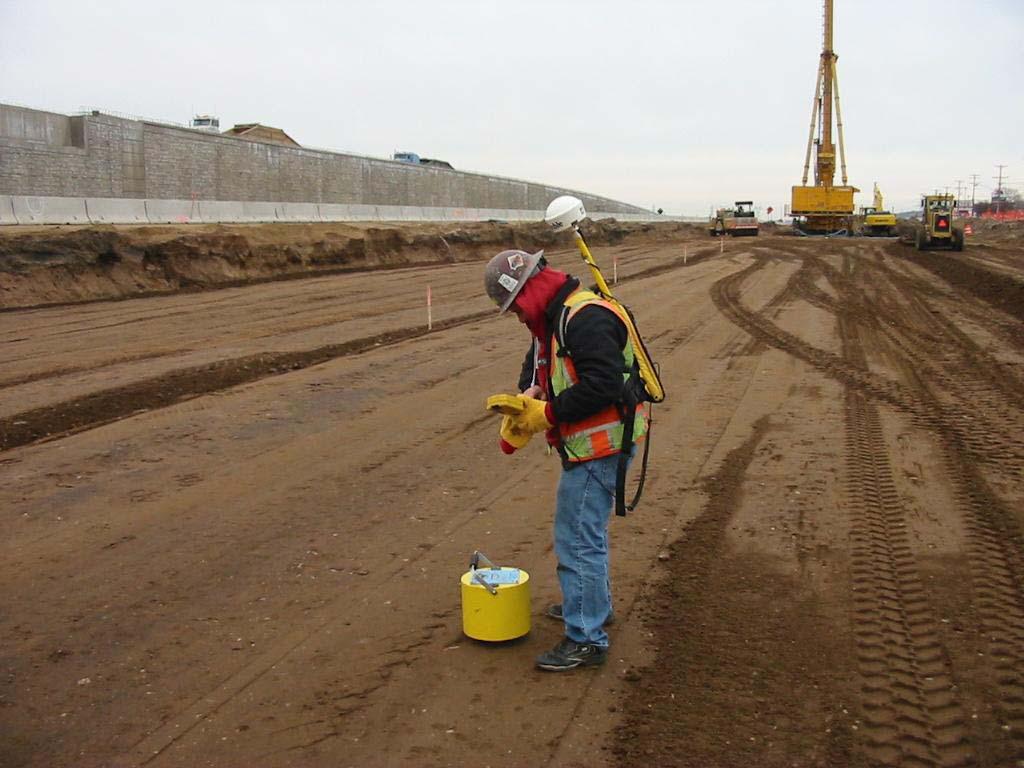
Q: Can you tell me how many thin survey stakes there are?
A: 4